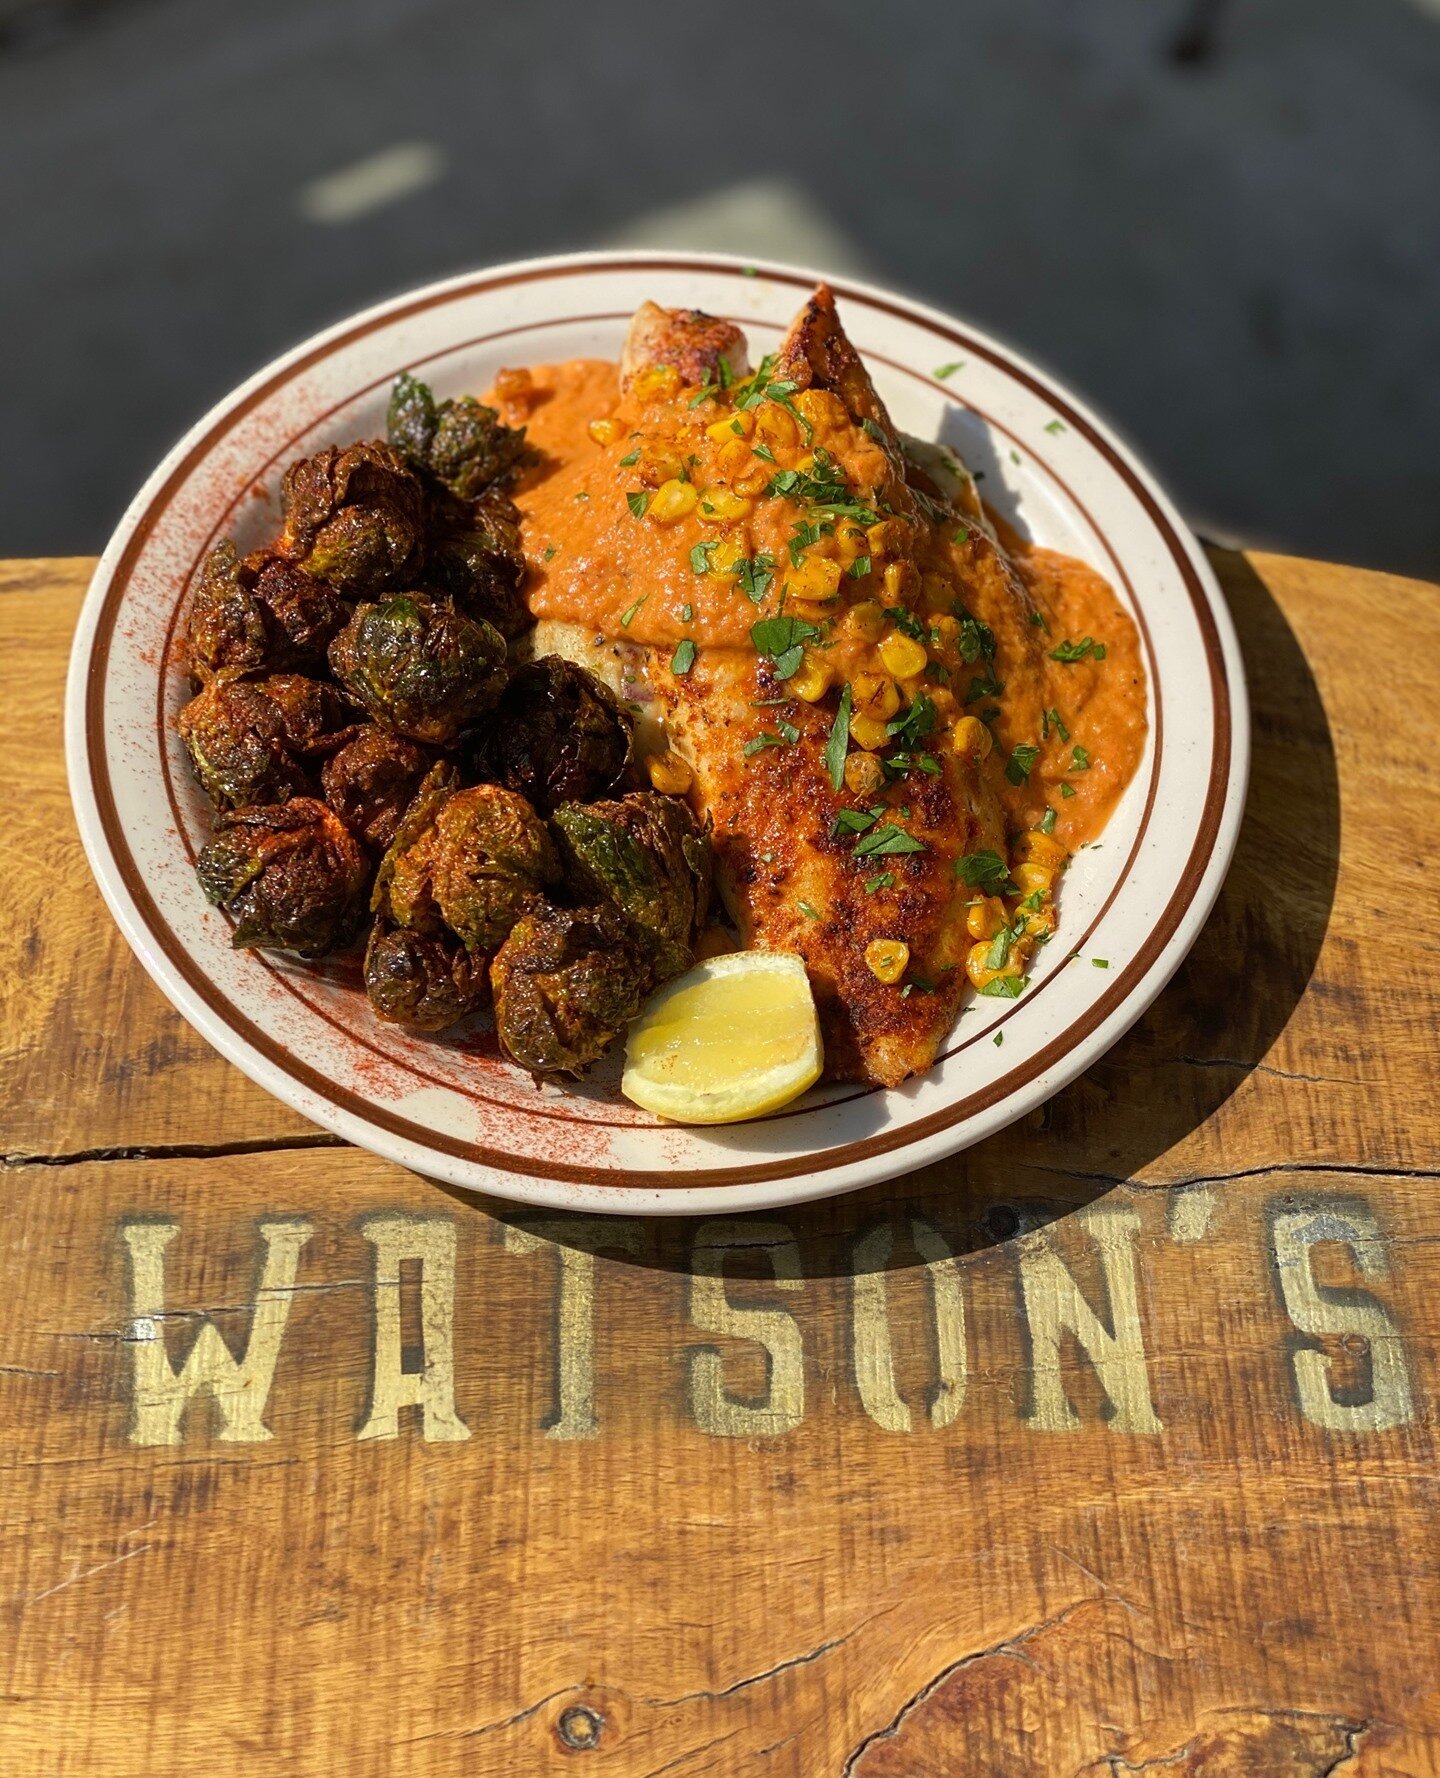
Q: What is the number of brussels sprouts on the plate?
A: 13